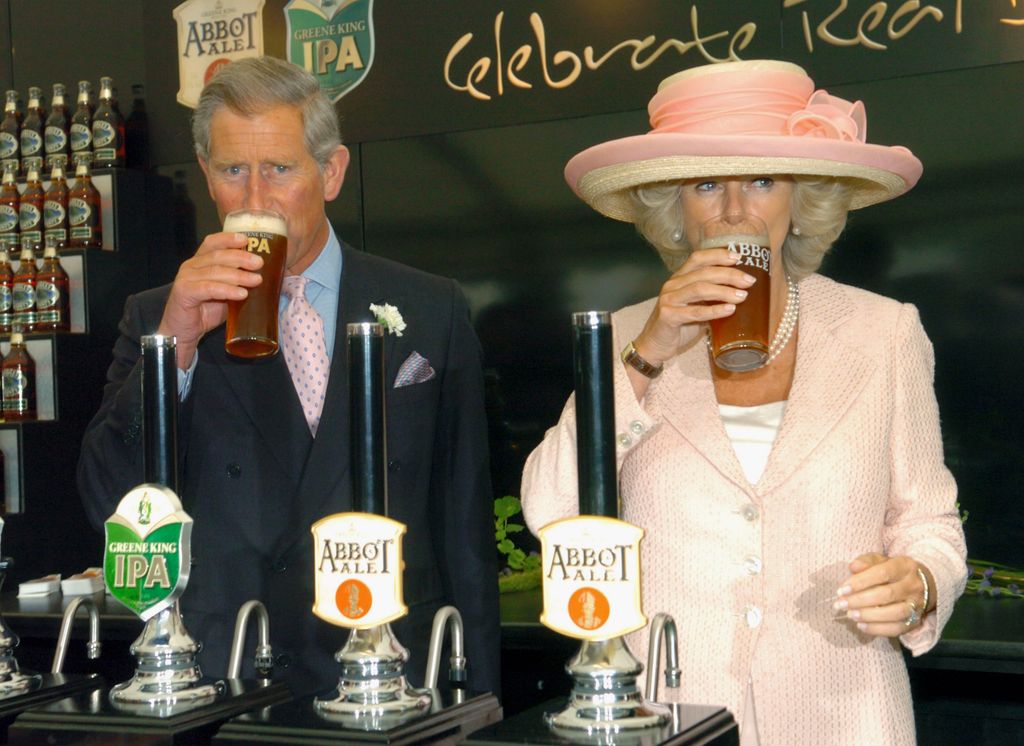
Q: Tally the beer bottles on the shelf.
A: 13